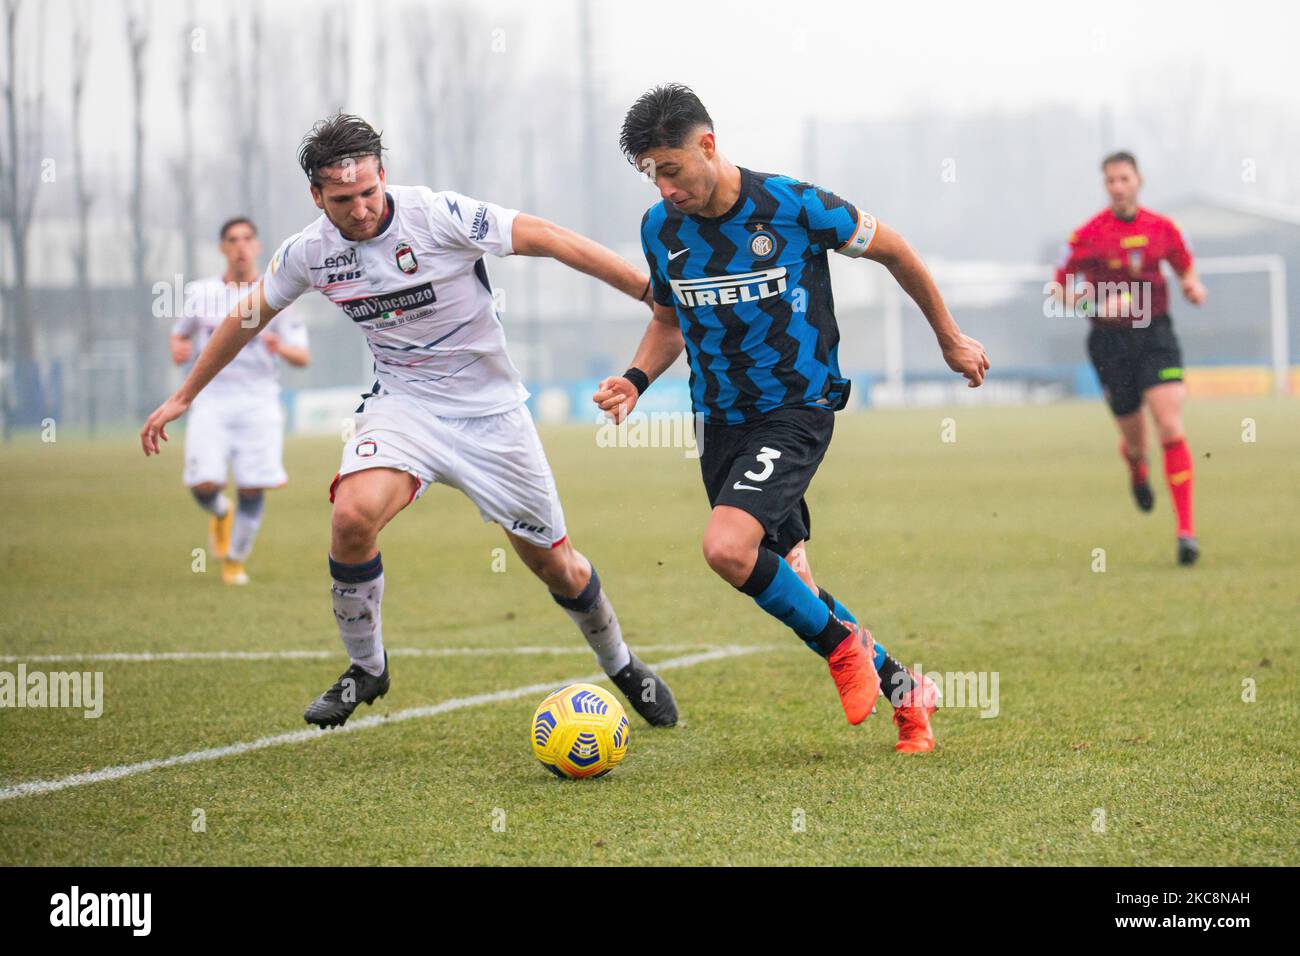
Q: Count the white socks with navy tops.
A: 4